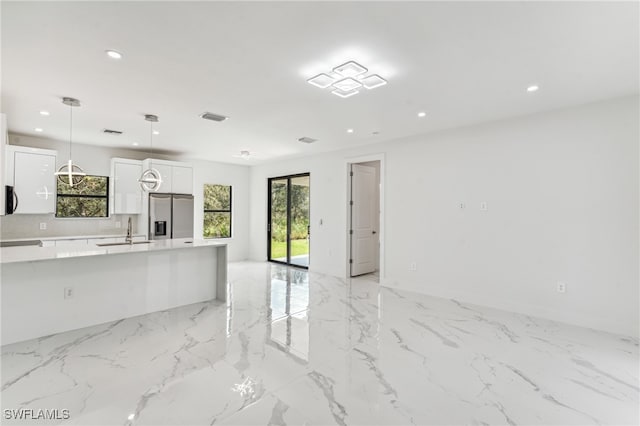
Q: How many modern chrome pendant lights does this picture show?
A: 2